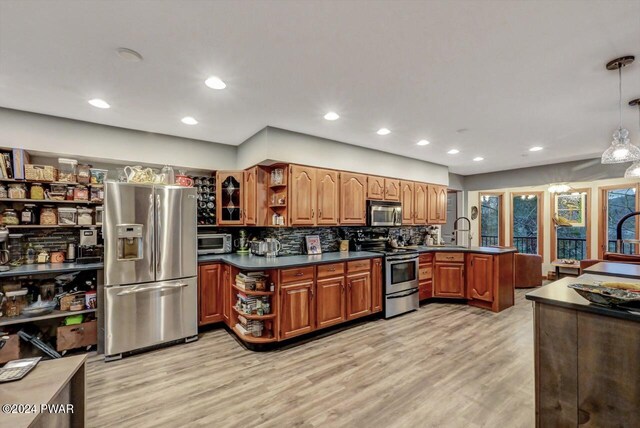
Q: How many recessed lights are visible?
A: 9